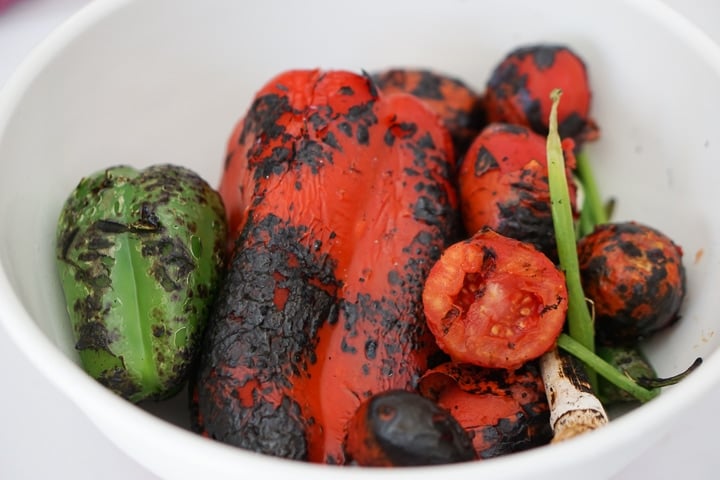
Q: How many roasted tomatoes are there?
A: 7